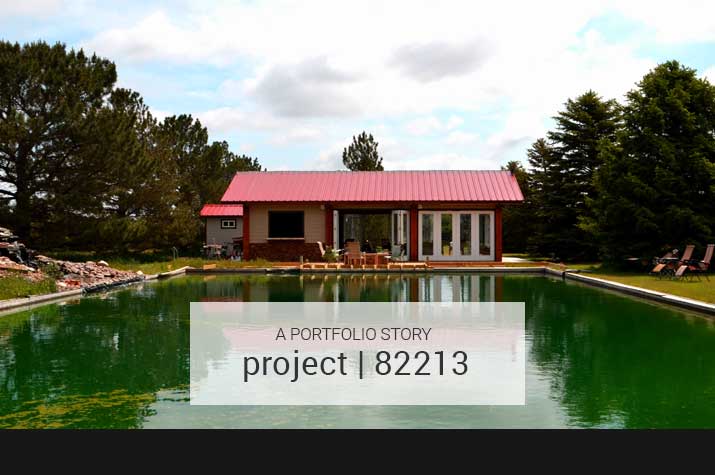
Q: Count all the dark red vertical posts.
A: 4